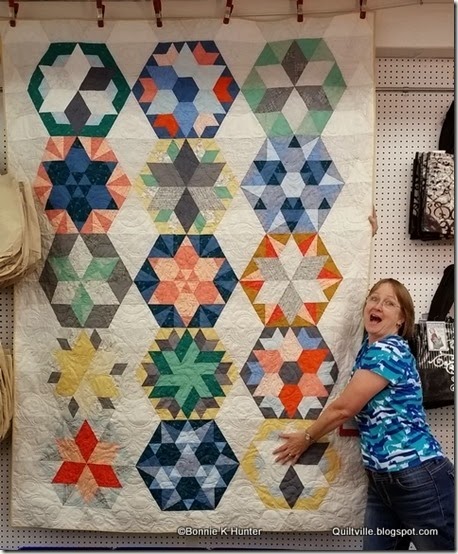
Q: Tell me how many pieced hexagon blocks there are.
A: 15